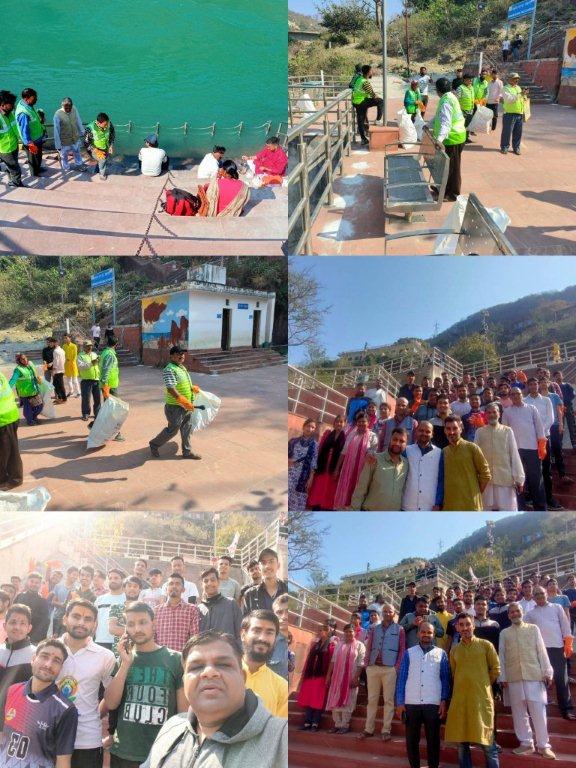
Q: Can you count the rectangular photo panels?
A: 6